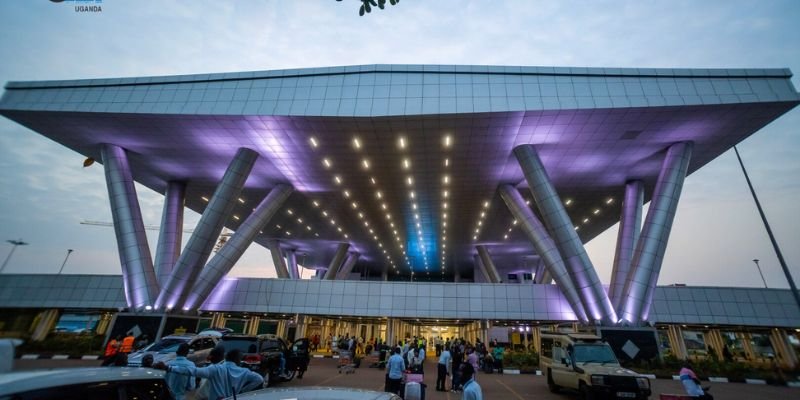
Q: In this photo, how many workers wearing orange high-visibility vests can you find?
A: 2